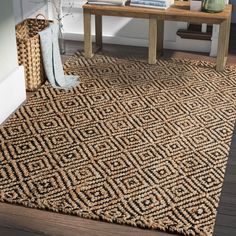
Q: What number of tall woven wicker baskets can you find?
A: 1